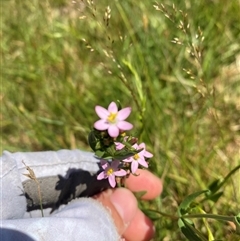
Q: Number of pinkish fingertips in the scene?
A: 3